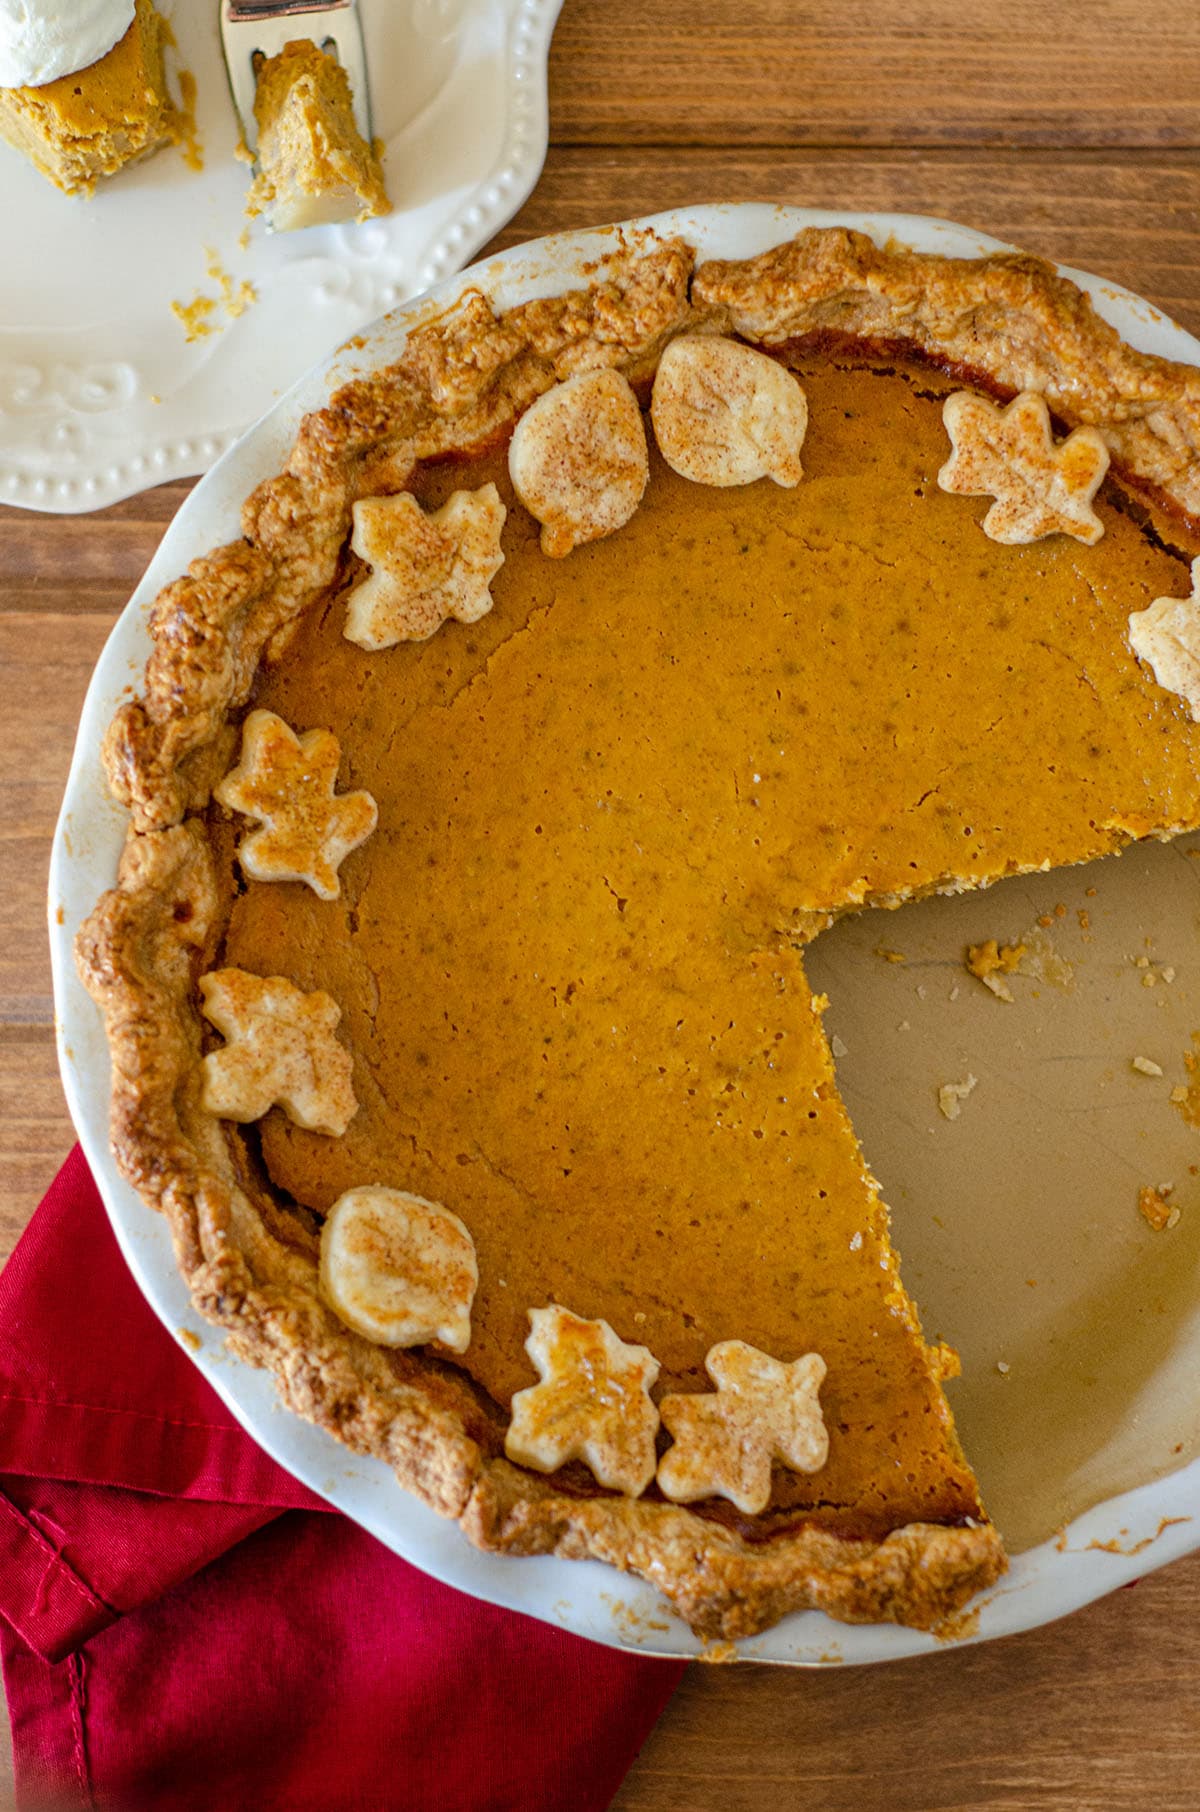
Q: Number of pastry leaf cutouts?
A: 10